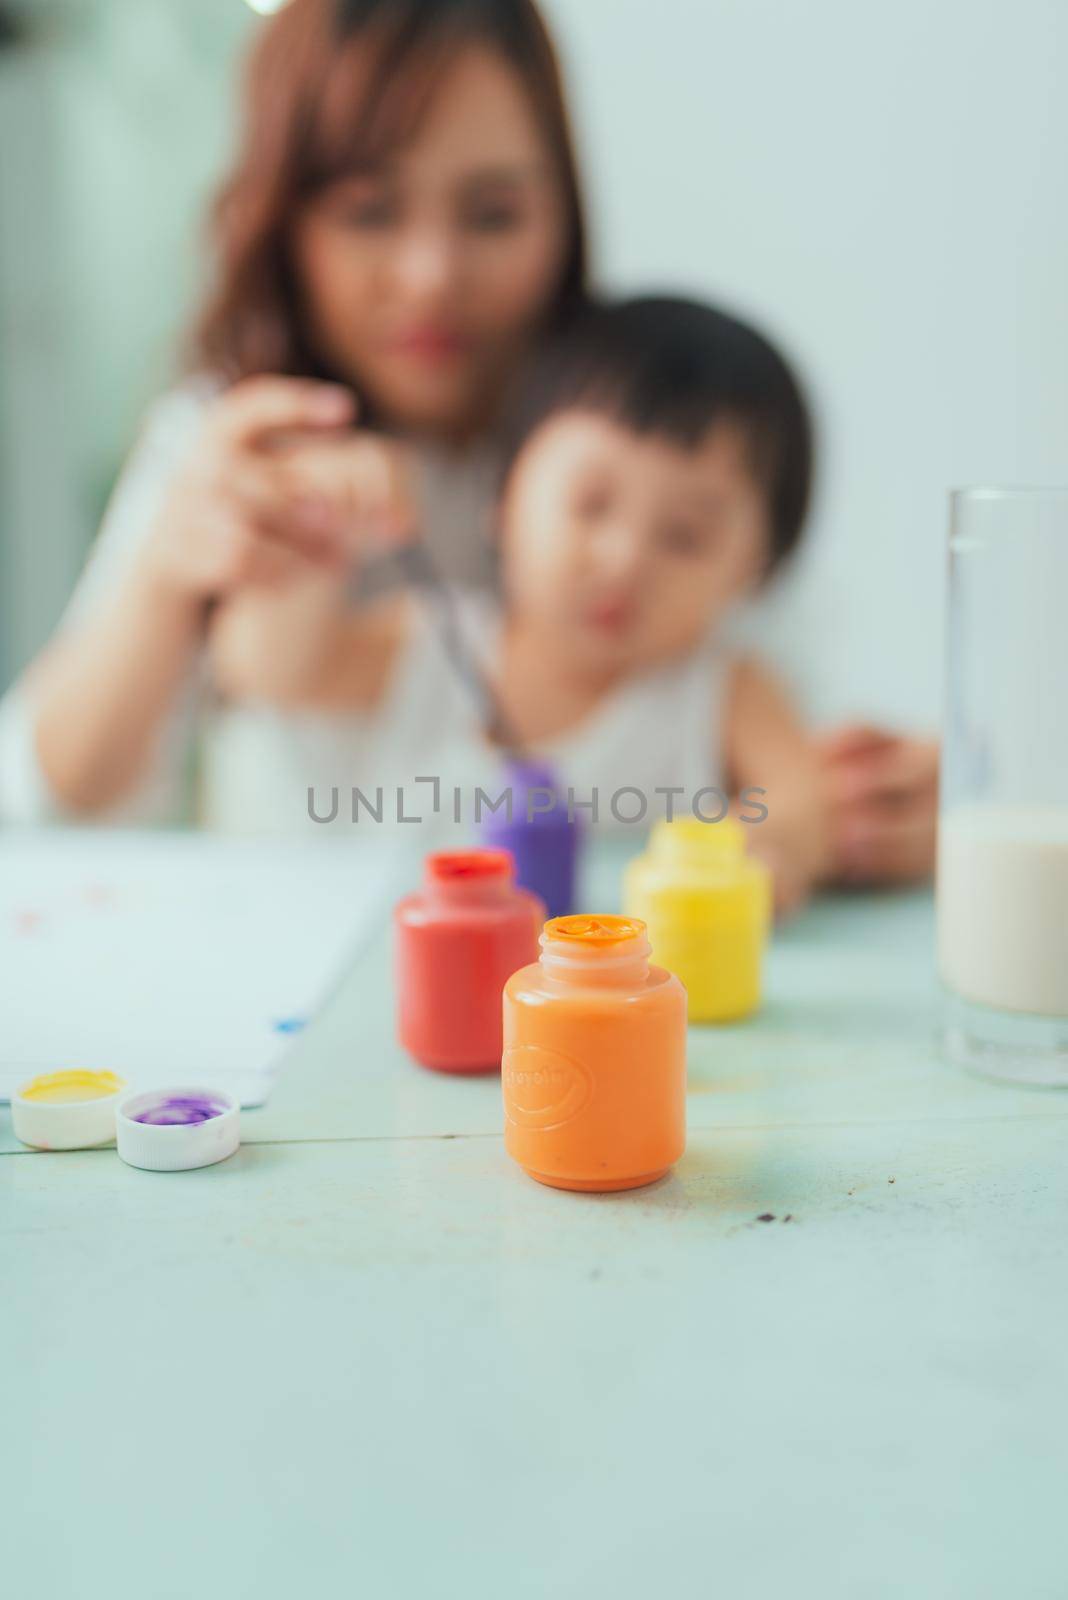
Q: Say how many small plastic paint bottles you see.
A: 4